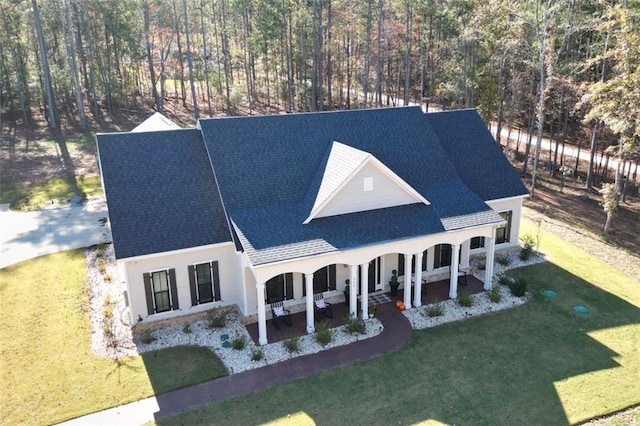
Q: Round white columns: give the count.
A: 8